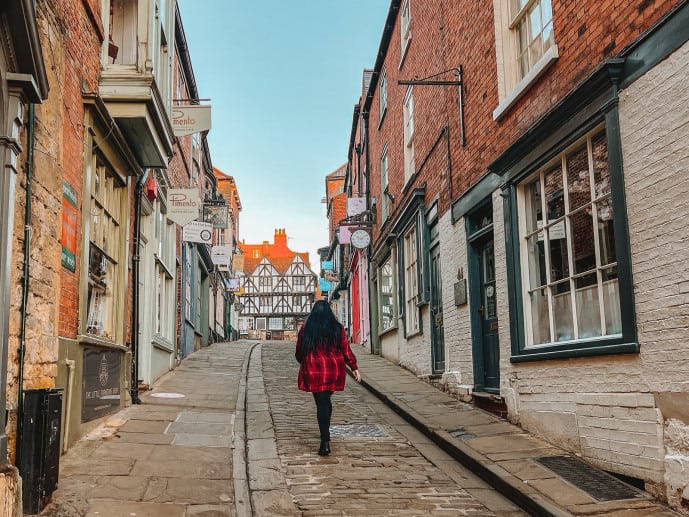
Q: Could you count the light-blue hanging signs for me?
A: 2